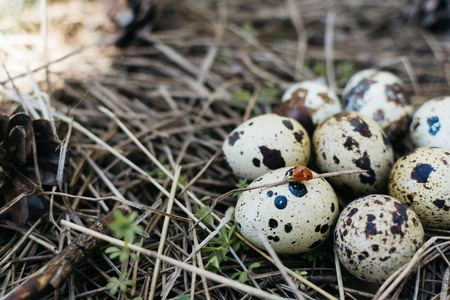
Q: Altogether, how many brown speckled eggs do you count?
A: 8